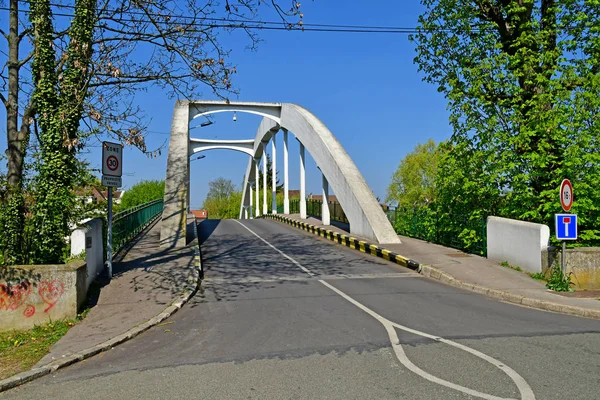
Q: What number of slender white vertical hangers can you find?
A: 8